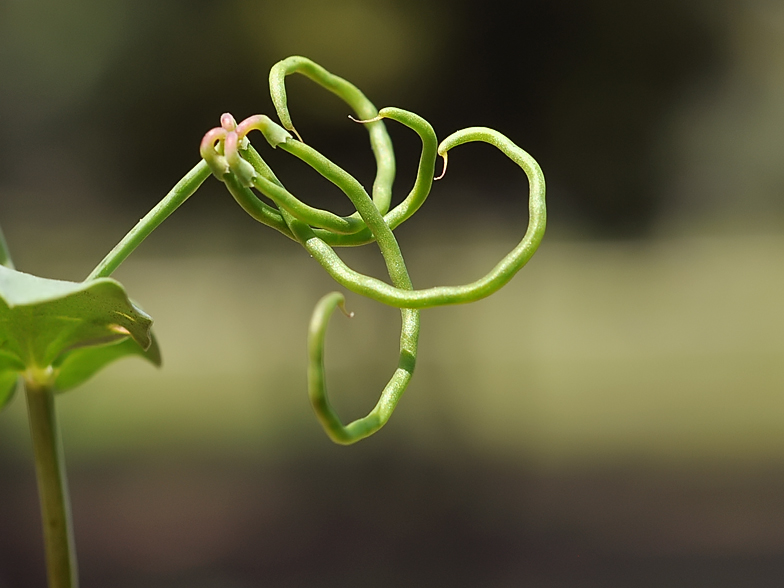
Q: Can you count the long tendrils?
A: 4